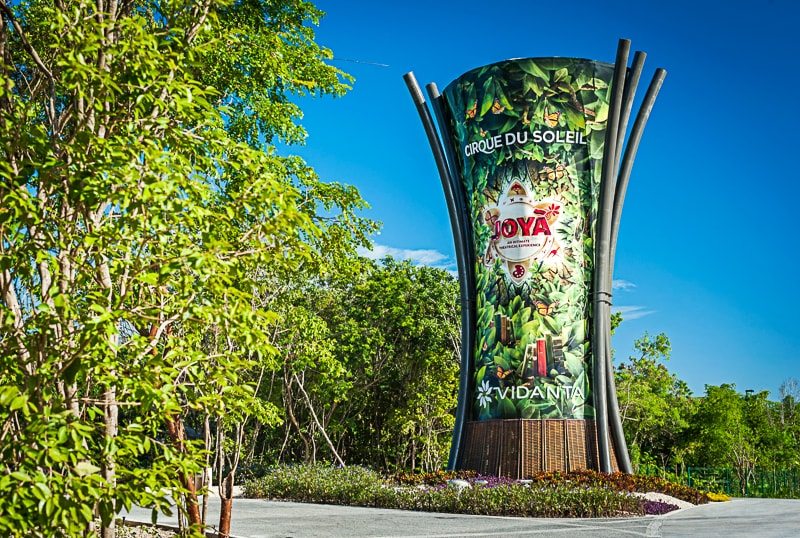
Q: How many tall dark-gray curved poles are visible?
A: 5